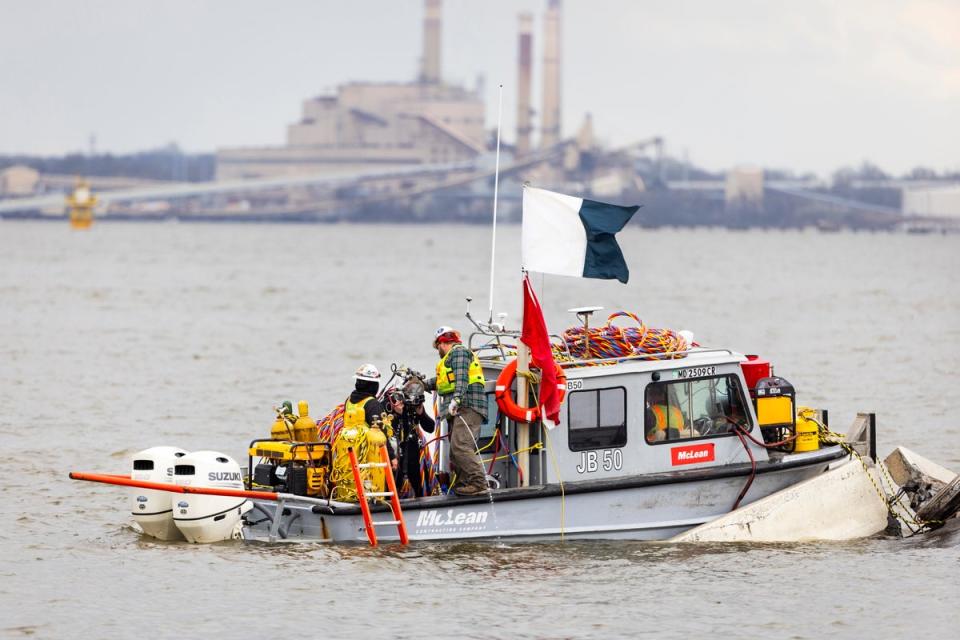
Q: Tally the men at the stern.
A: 3